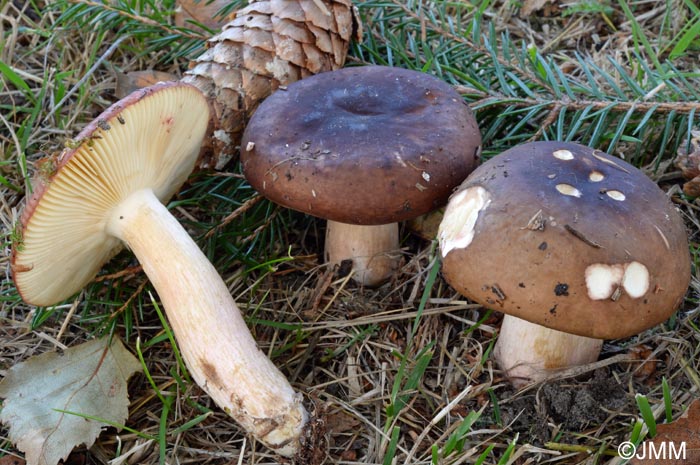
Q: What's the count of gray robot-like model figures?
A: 0